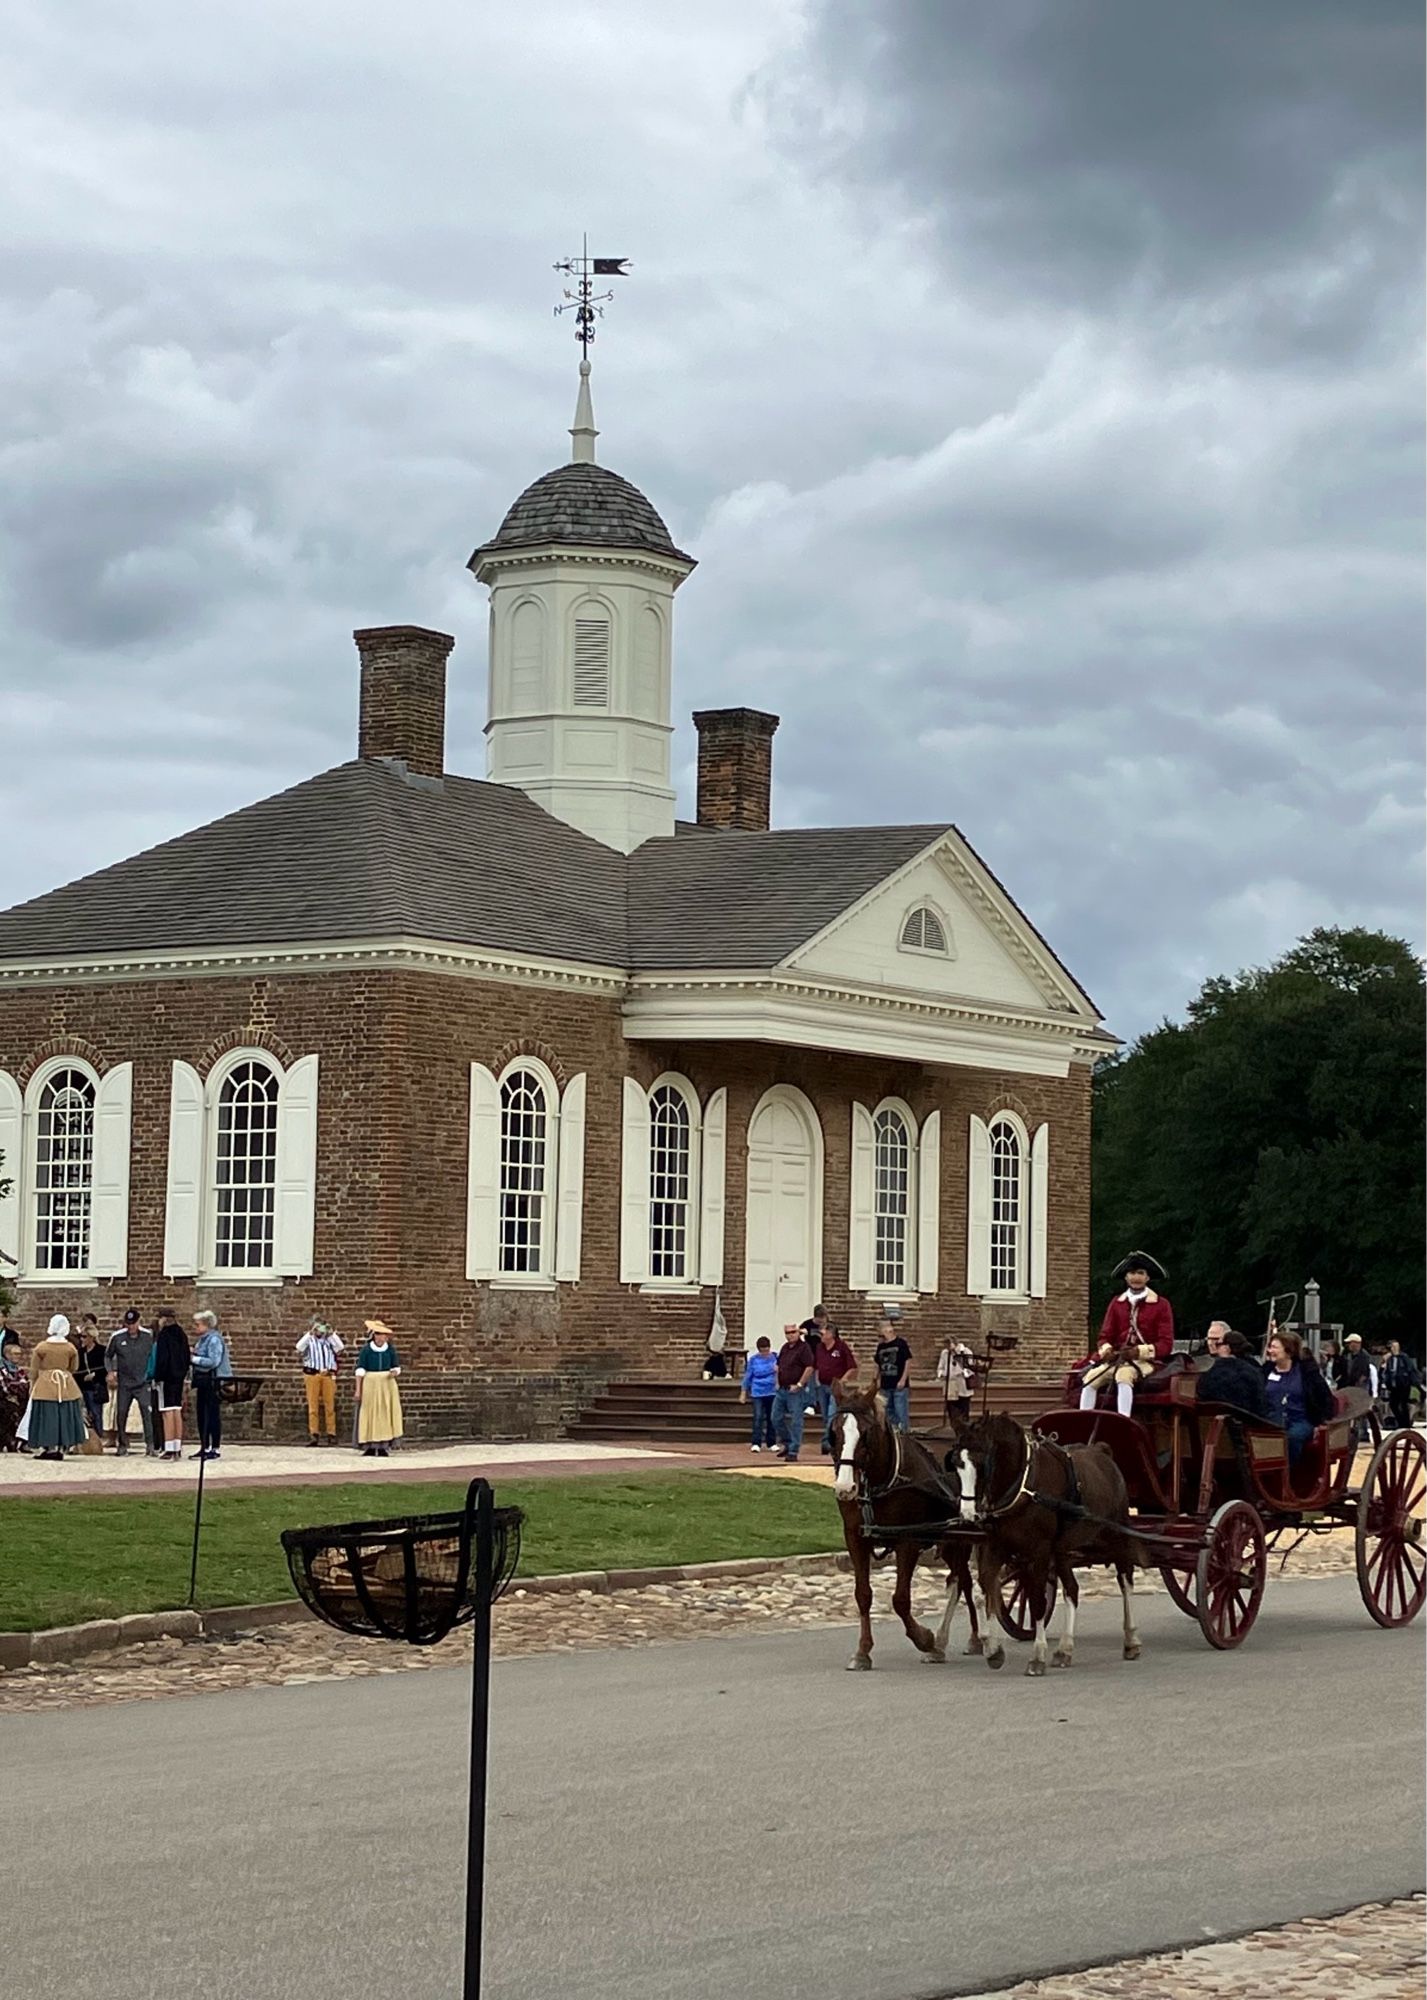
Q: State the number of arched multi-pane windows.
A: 6